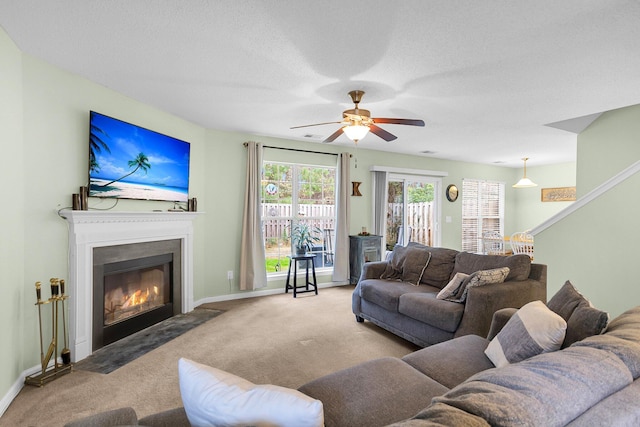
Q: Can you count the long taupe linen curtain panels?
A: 2